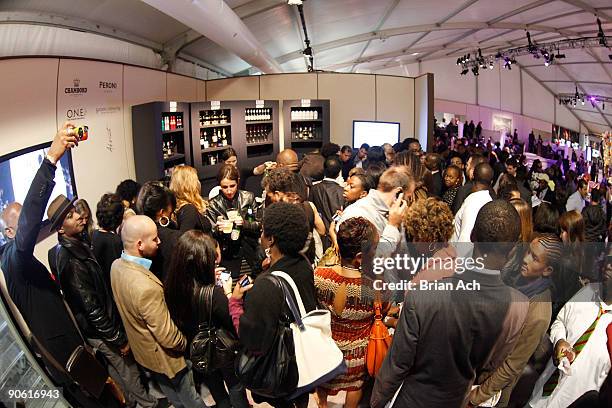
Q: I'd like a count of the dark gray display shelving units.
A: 4